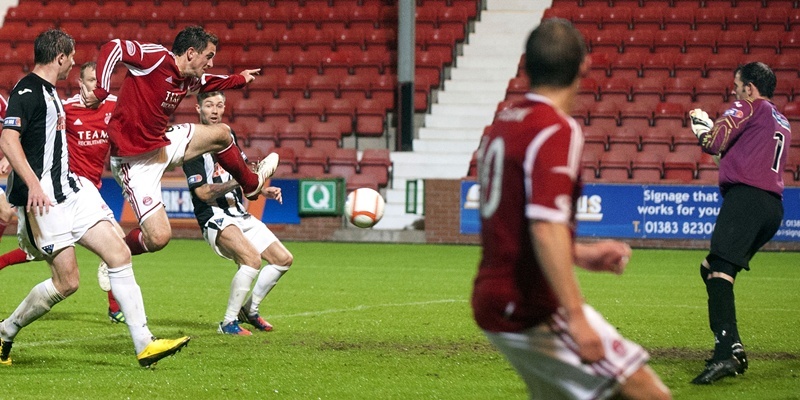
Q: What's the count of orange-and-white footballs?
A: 1